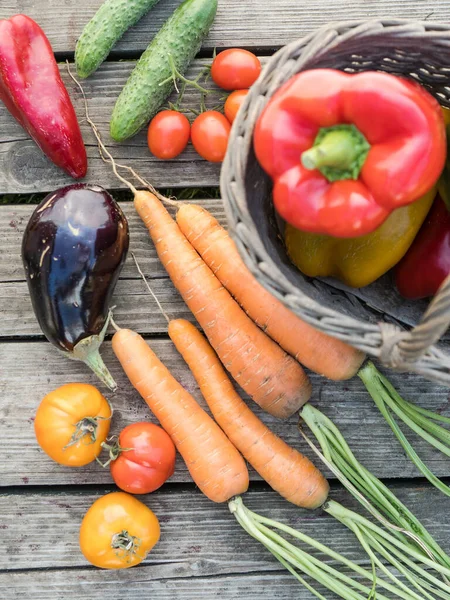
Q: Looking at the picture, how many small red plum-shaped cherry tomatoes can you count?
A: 4